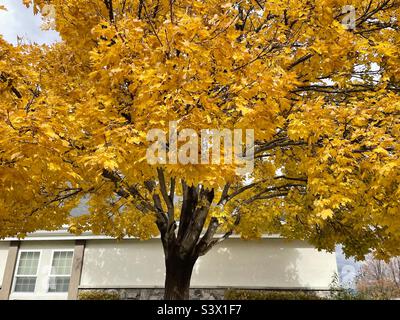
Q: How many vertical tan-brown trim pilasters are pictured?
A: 2